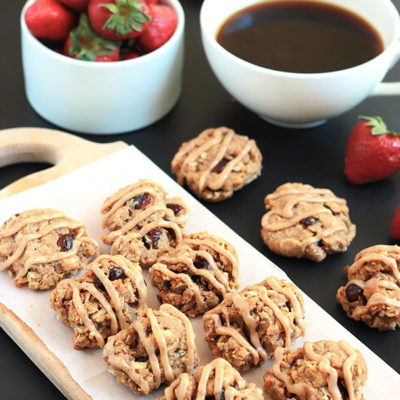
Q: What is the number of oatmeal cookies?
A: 11